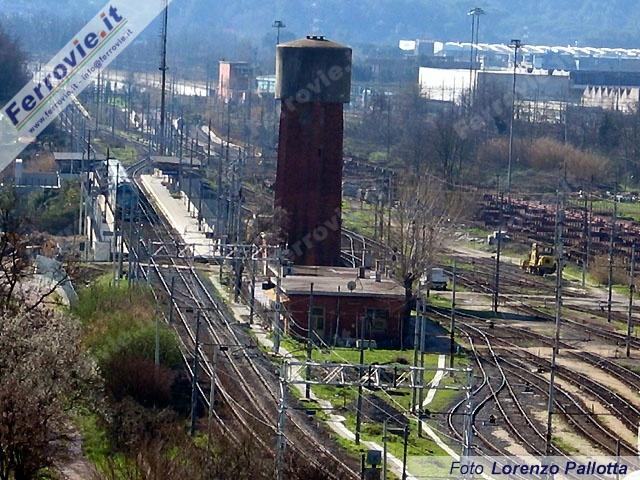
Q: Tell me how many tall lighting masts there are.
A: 4